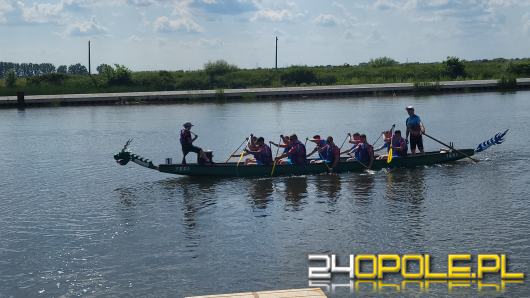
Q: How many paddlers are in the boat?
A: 10